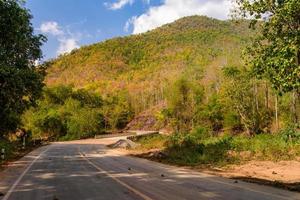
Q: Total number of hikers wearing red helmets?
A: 0